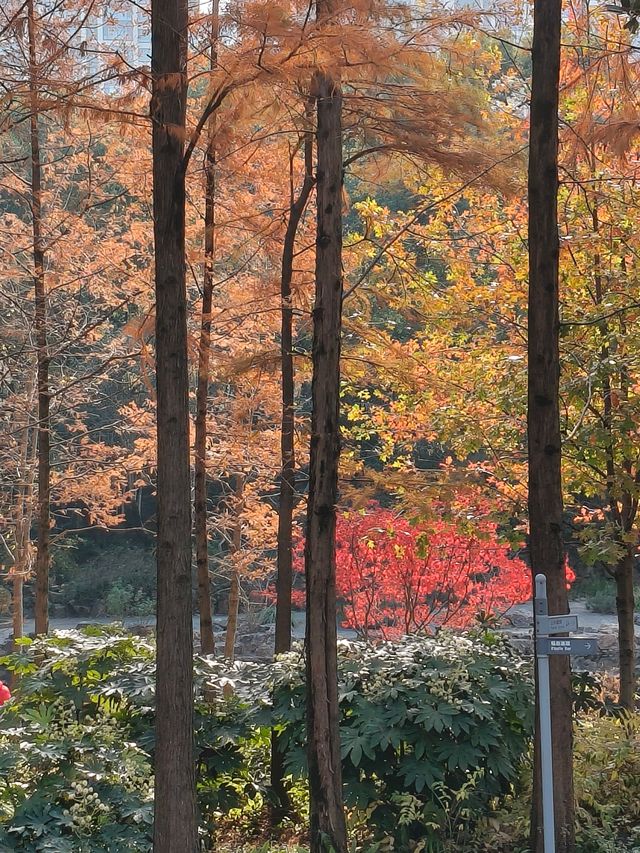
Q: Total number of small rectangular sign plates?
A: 2